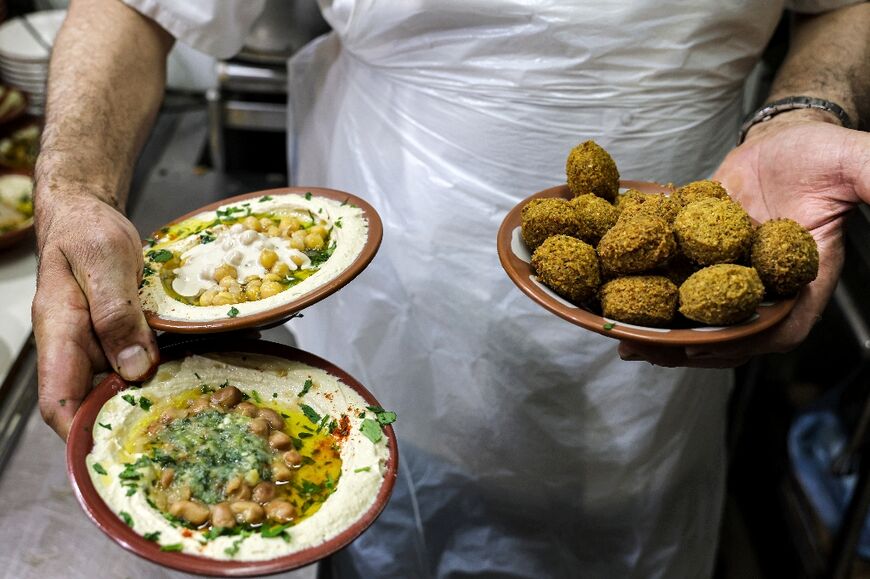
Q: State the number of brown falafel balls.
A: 12